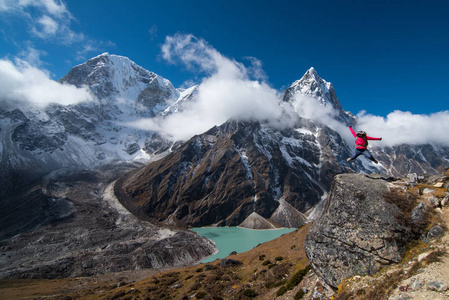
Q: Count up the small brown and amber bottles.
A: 0